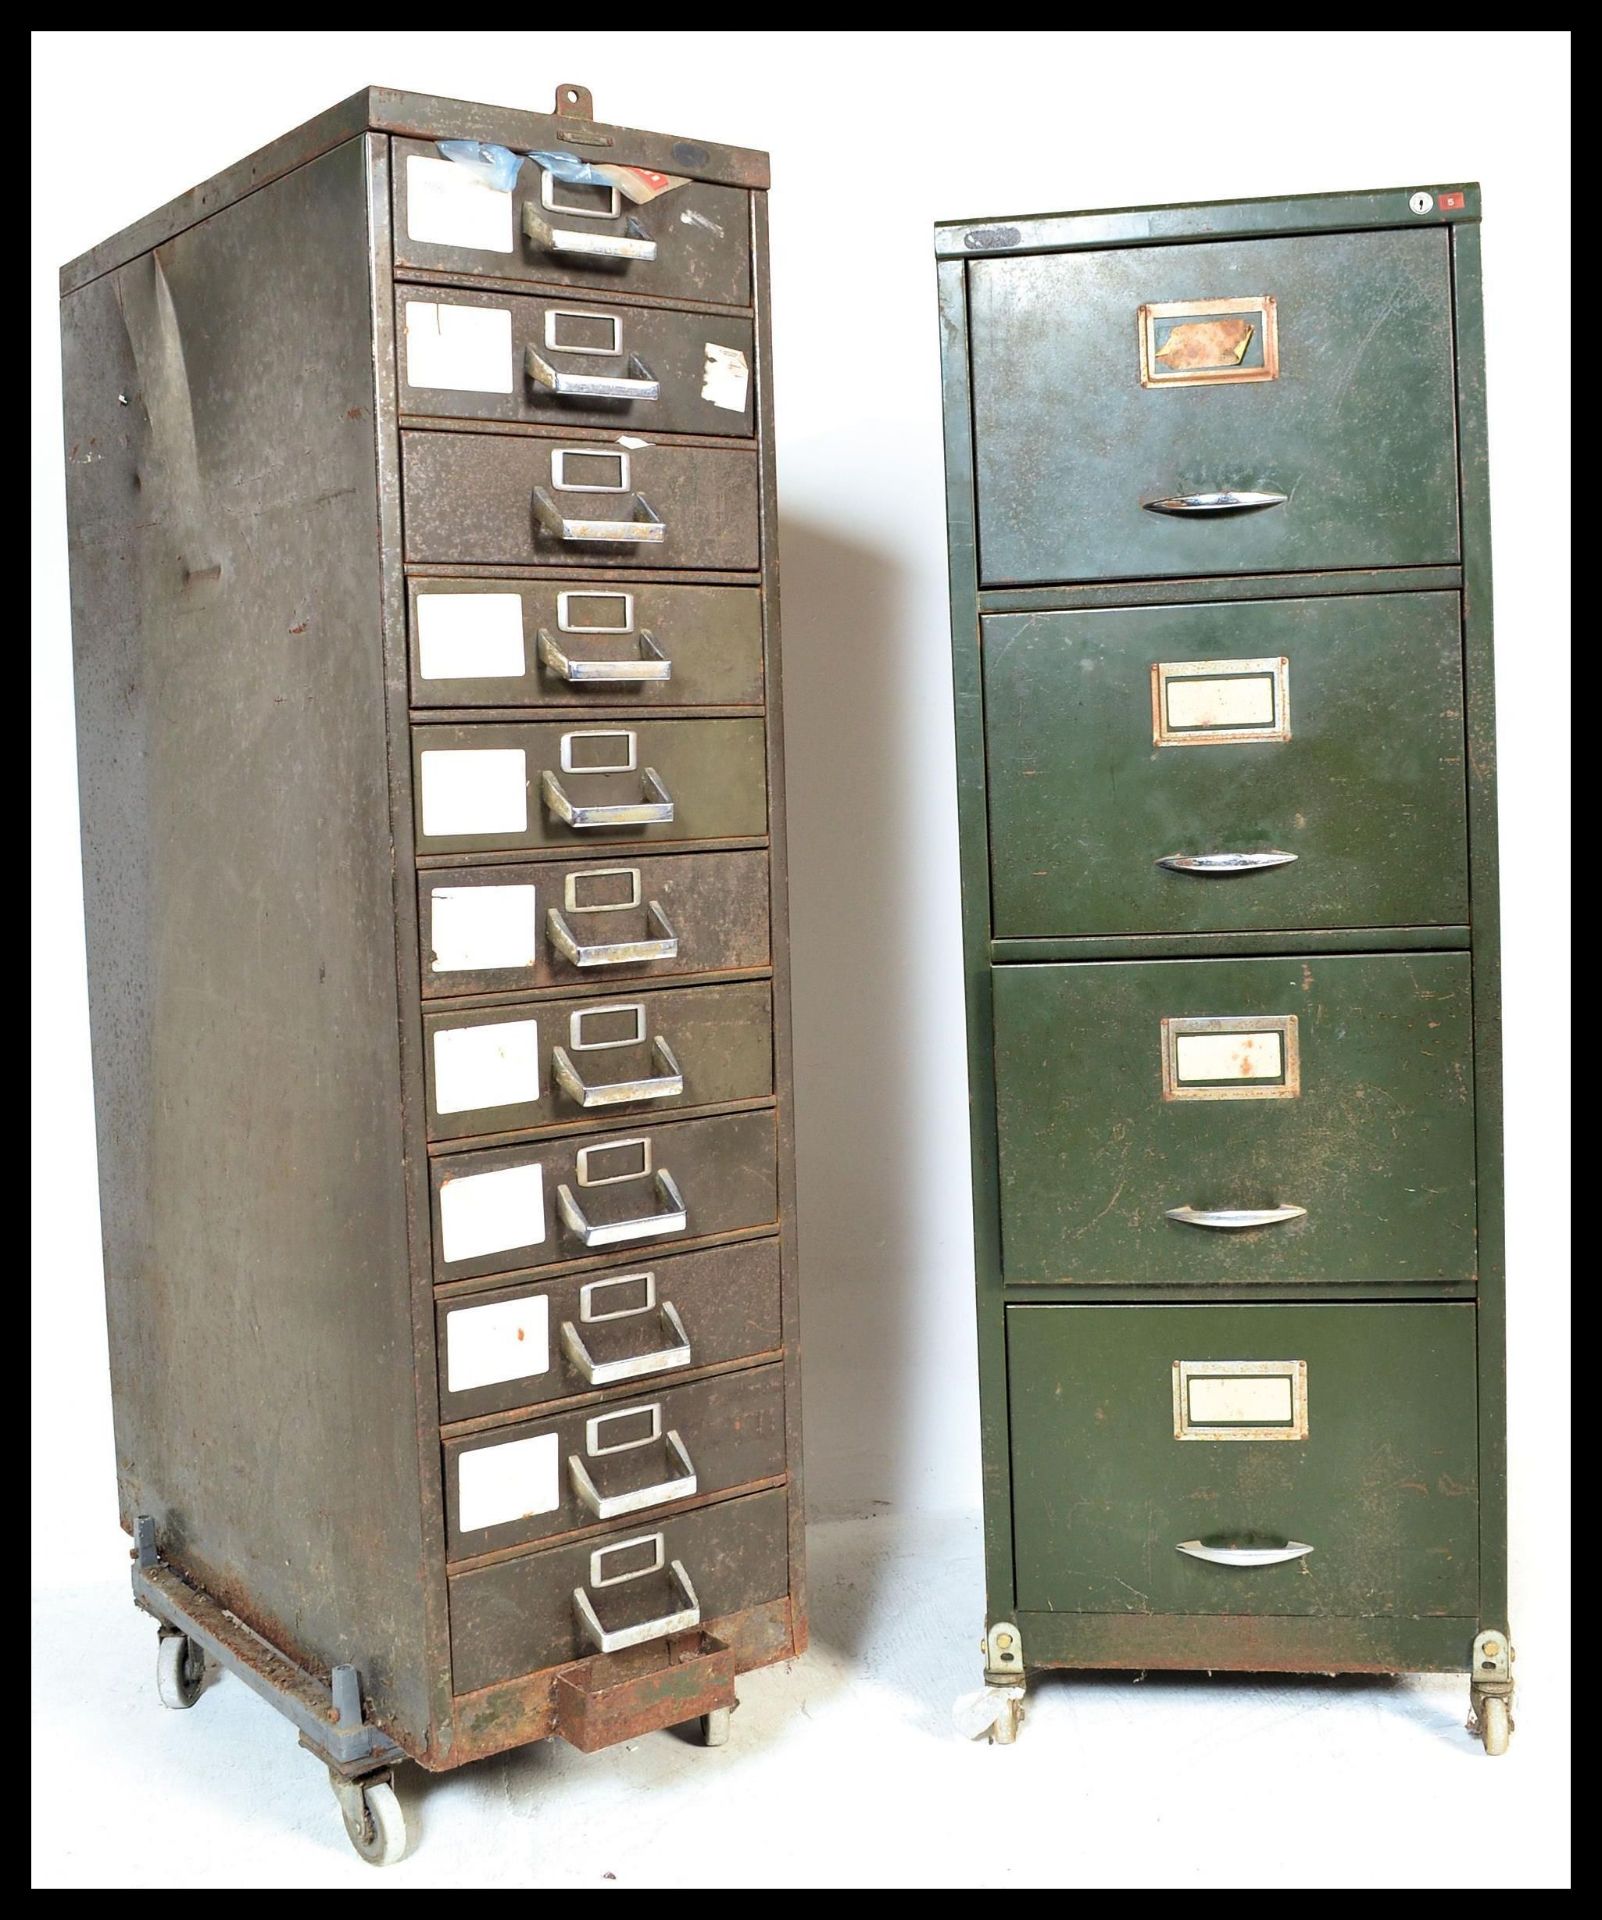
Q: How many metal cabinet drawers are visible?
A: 15